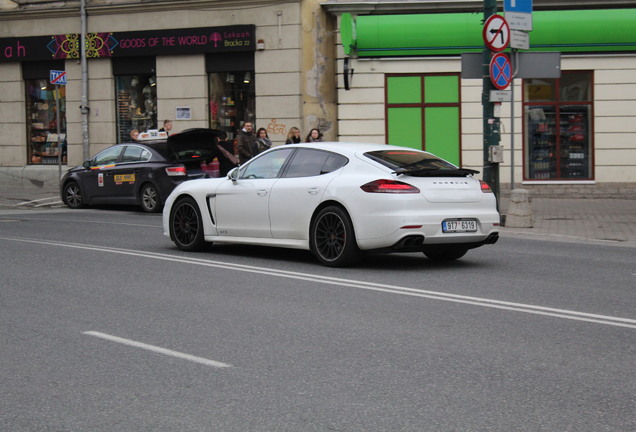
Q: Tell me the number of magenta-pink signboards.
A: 1